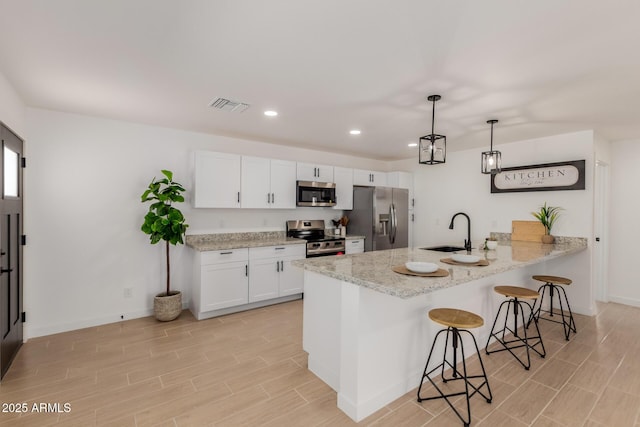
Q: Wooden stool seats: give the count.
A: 3